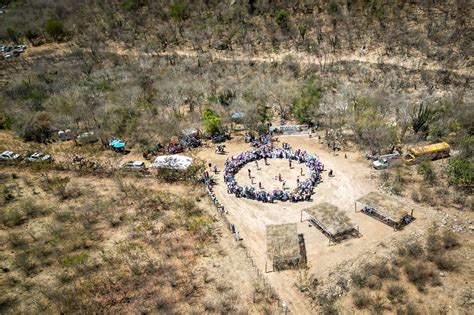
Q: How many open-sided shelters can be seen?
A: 3